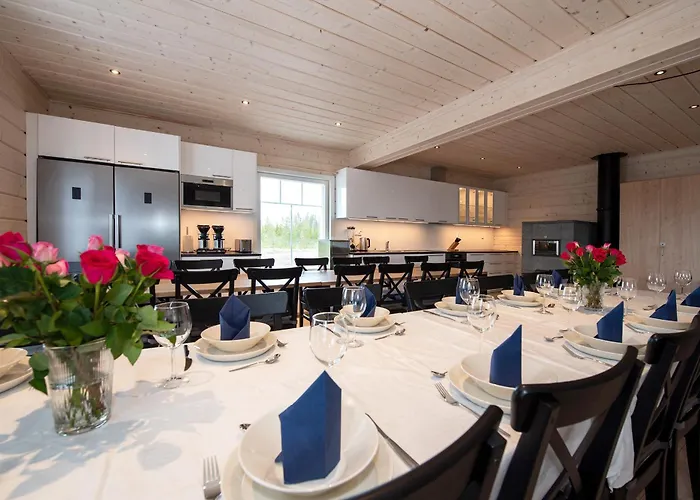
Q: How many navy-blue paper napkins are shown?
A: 10